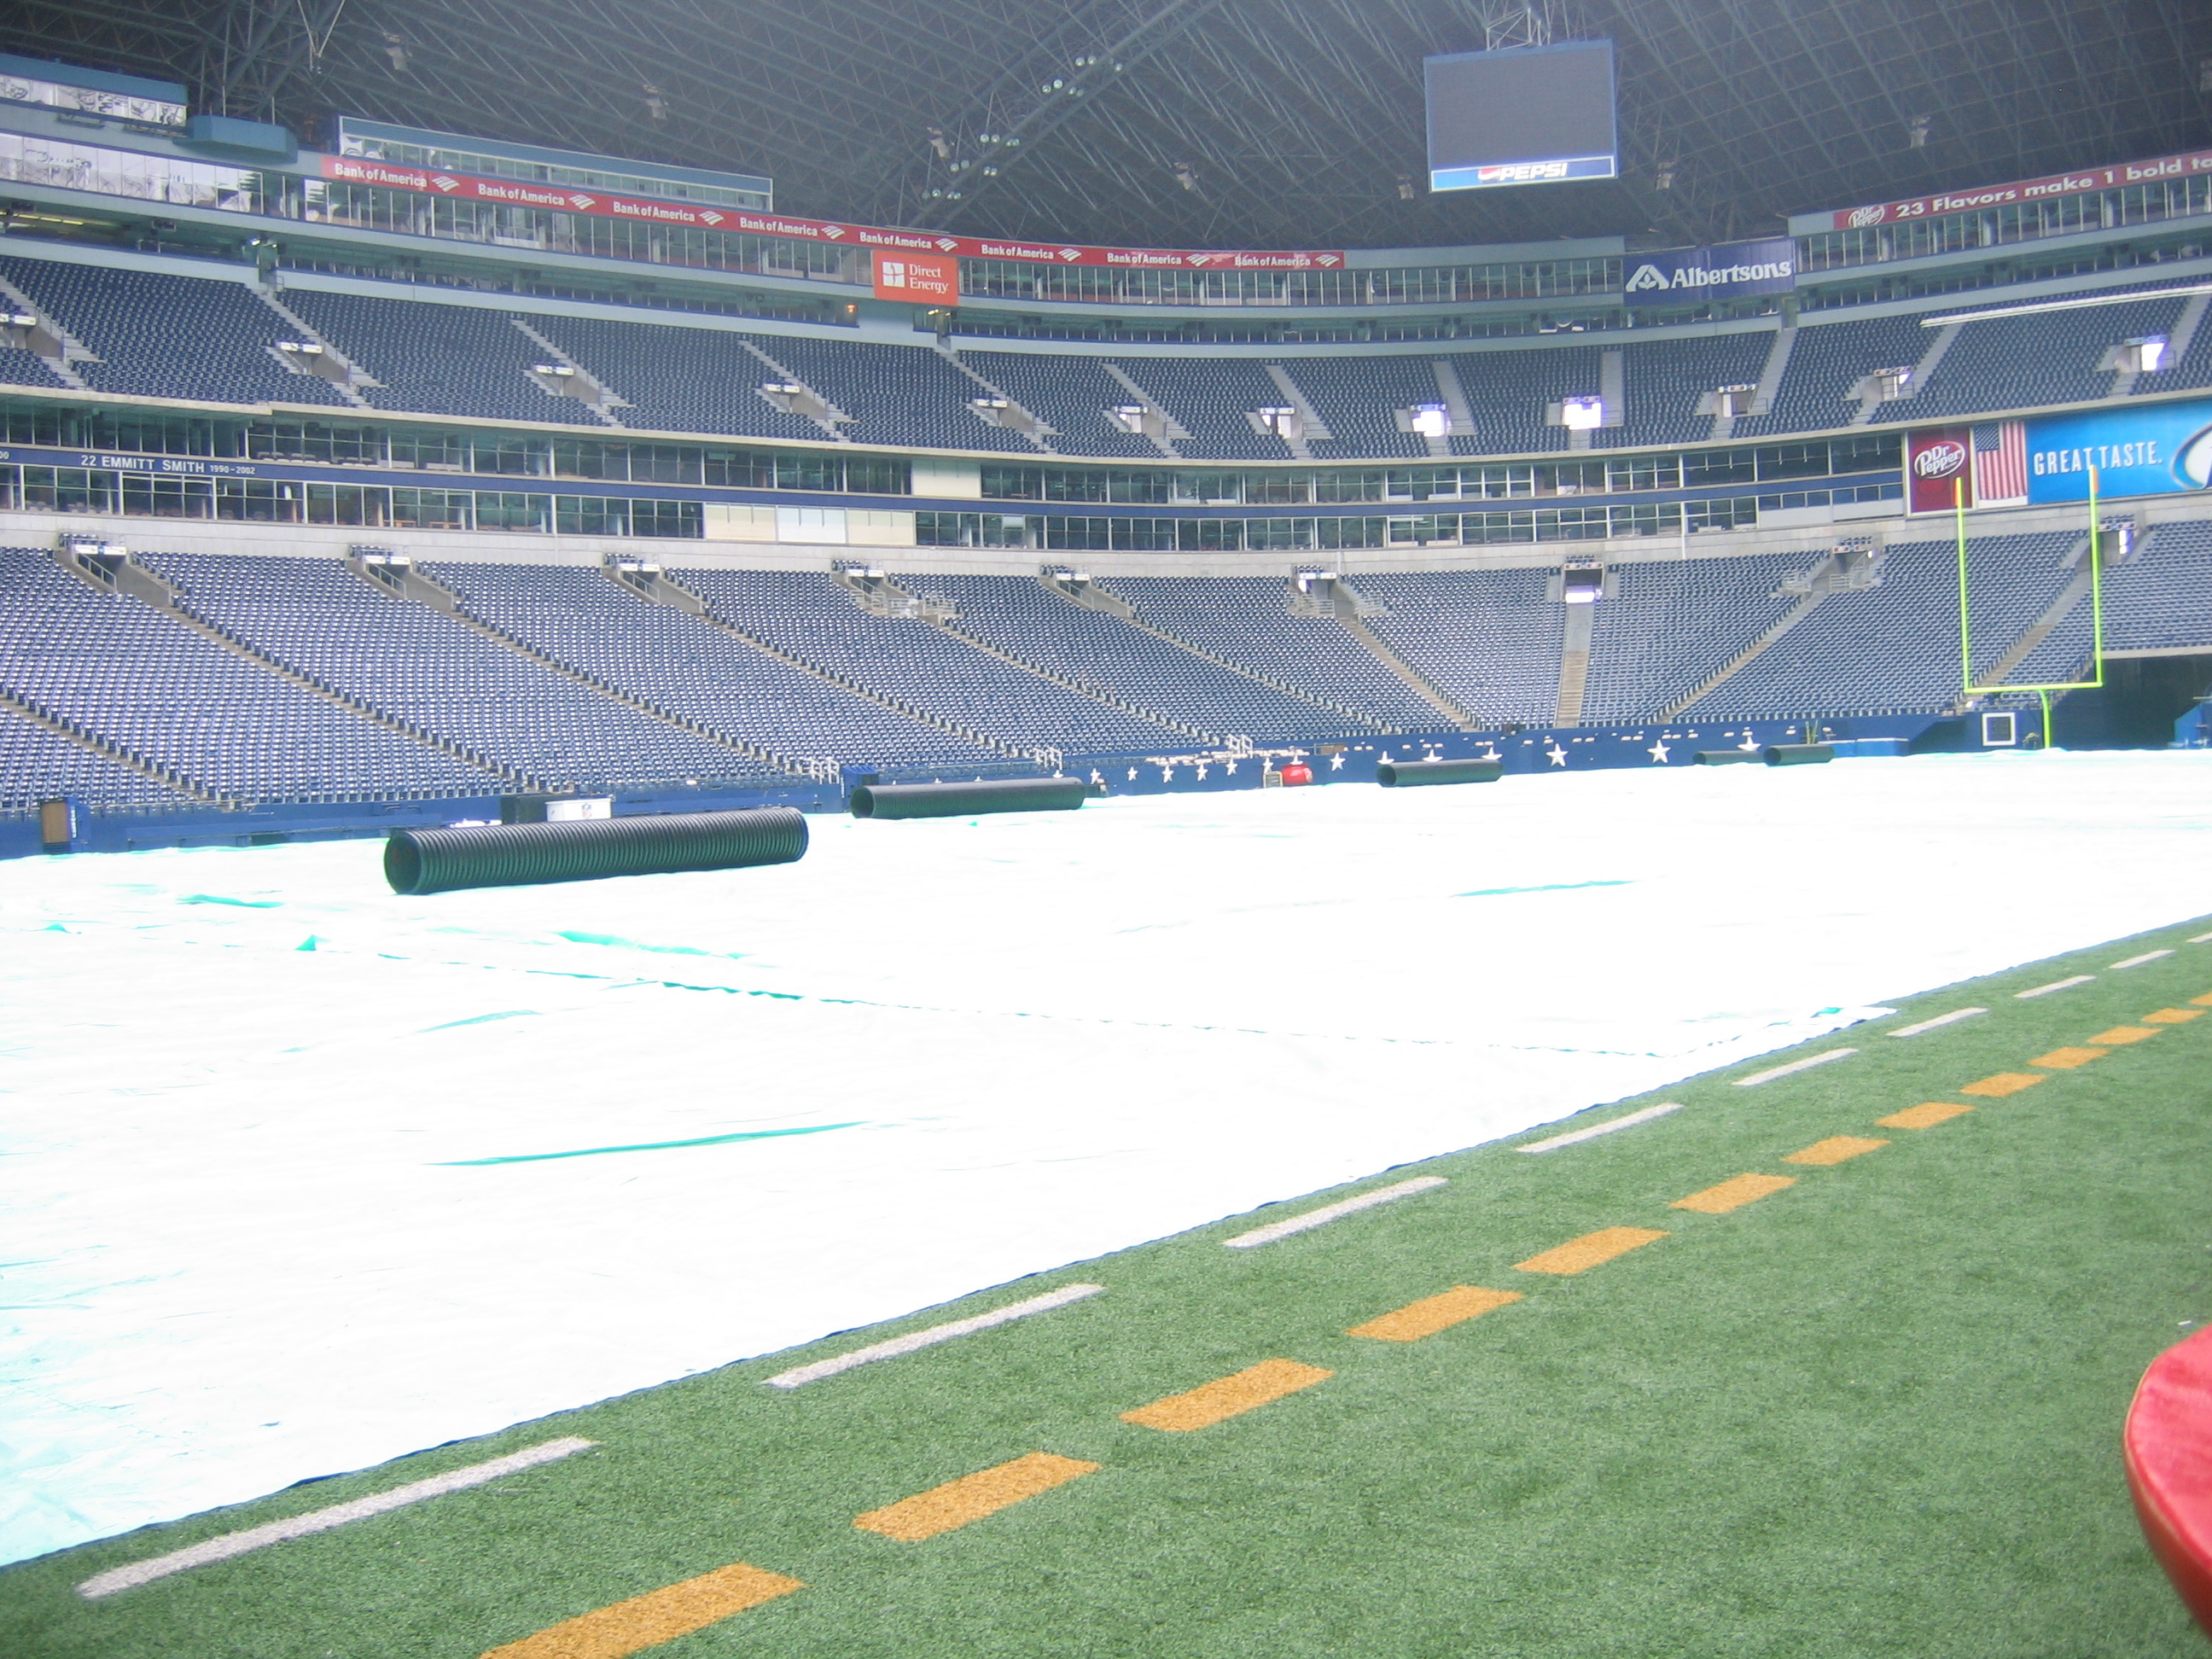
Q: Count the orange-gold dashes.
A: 13